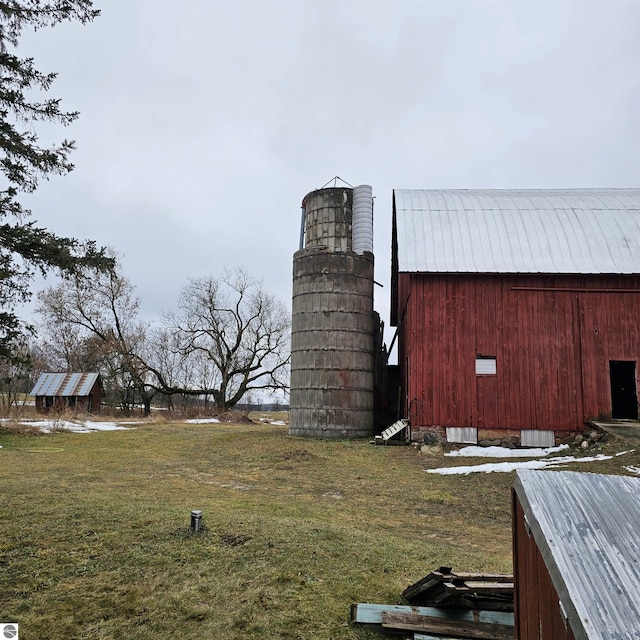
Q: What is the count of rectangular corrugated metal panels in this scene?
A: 2